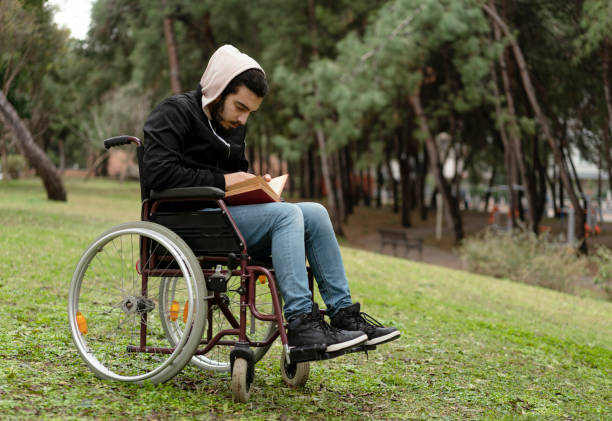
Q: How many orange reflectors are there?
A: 4